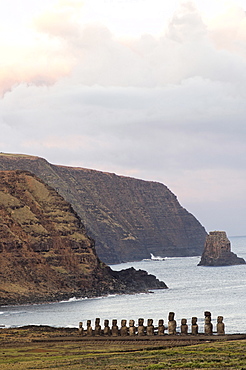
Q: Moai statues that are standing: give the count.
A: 15